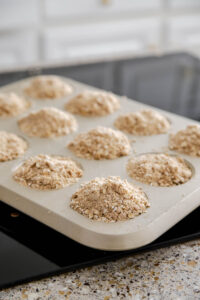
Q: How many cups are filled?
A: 11